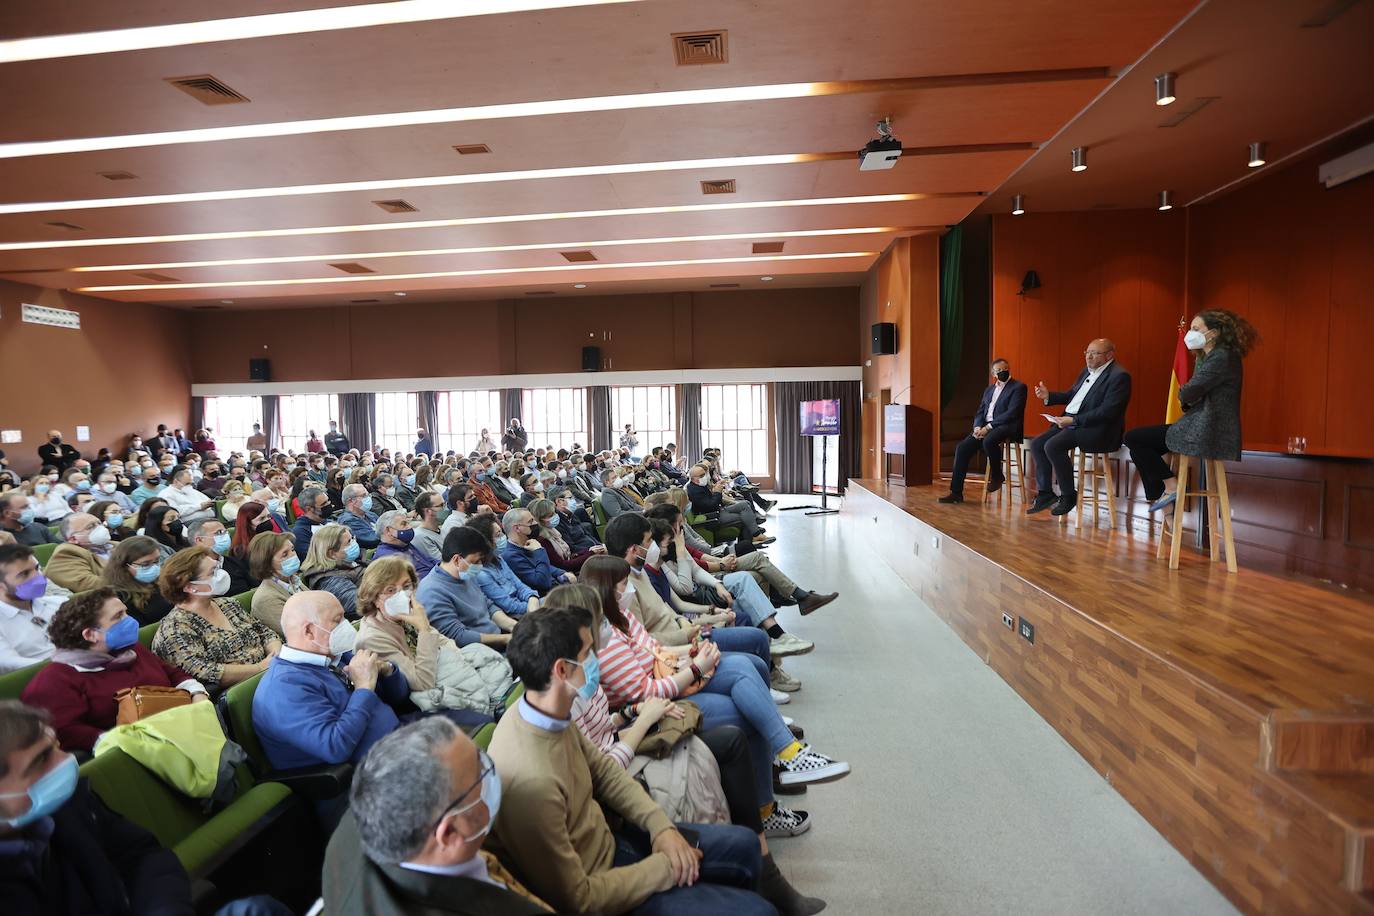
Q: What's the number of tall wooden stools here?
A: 3